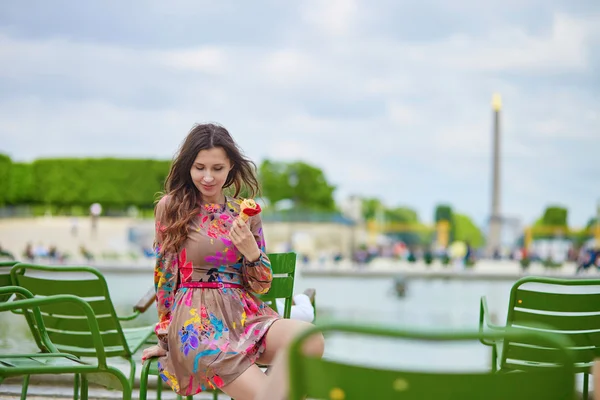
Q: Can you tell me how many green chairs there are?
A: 6